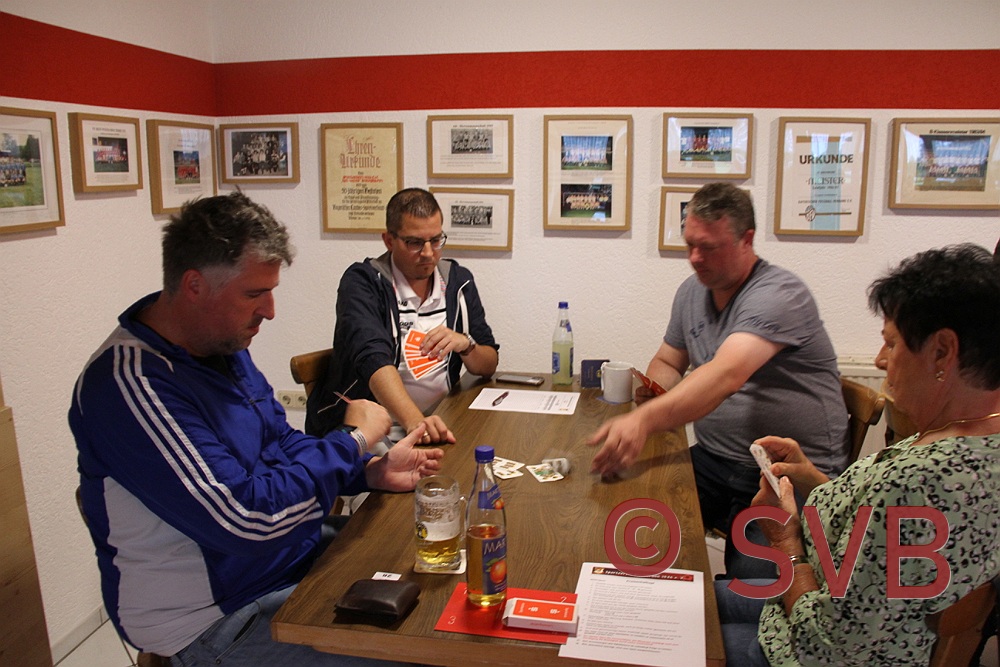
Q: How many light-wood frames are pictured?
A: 12